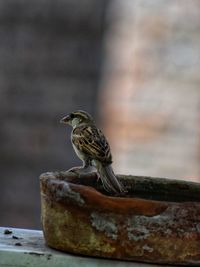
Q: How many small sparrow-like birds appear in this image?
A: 1